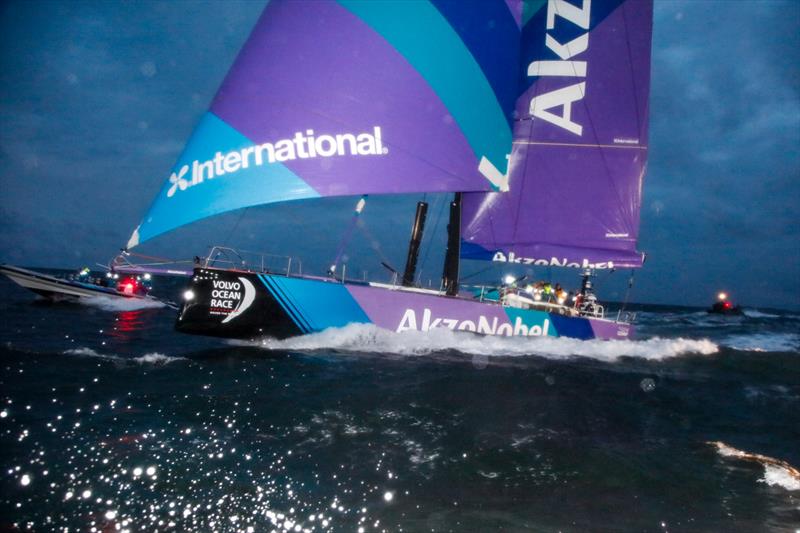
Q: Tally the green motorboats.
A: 0